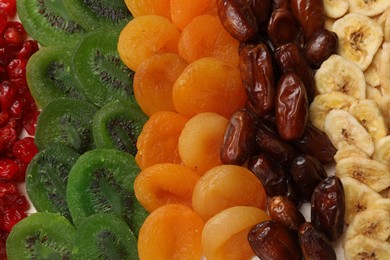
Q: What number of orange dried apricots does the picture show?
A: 12